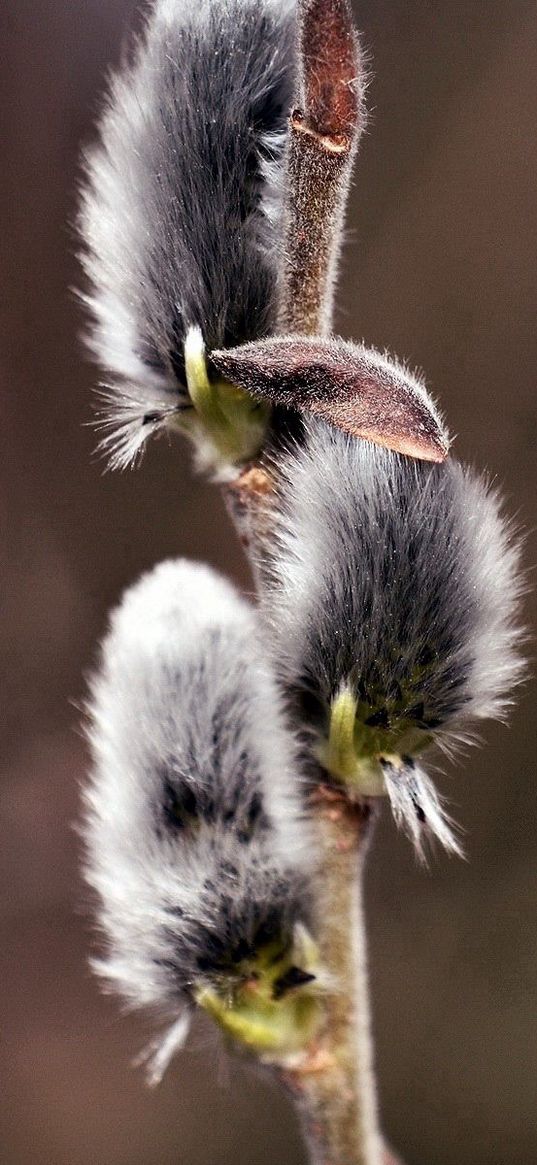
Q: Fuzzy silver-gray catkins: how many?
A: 3